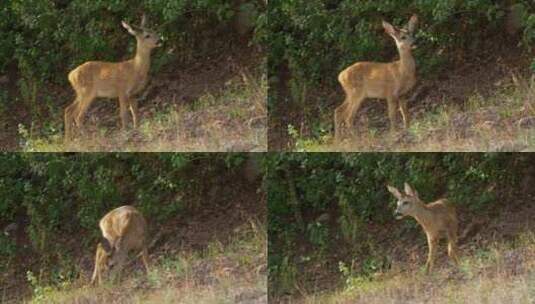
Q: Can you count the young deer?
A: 4